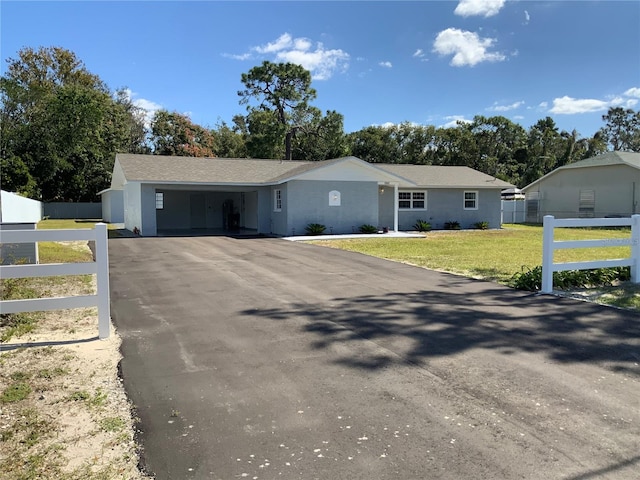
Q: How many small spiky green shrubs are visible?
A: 5